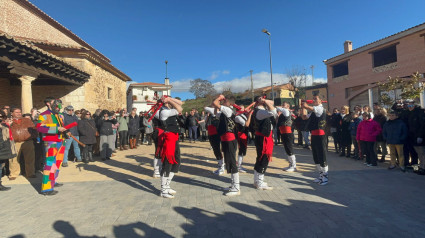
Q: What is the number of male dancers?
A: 8